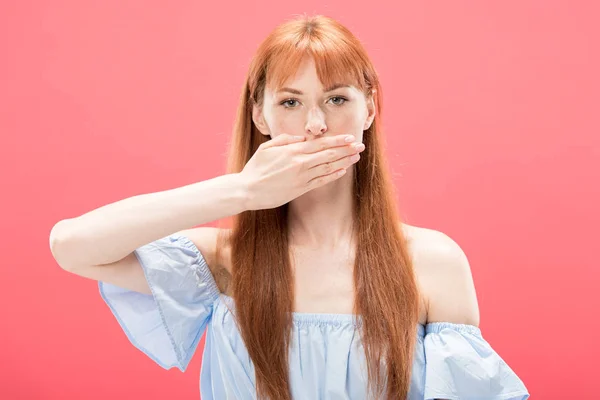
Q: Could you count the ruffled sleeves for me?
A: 2